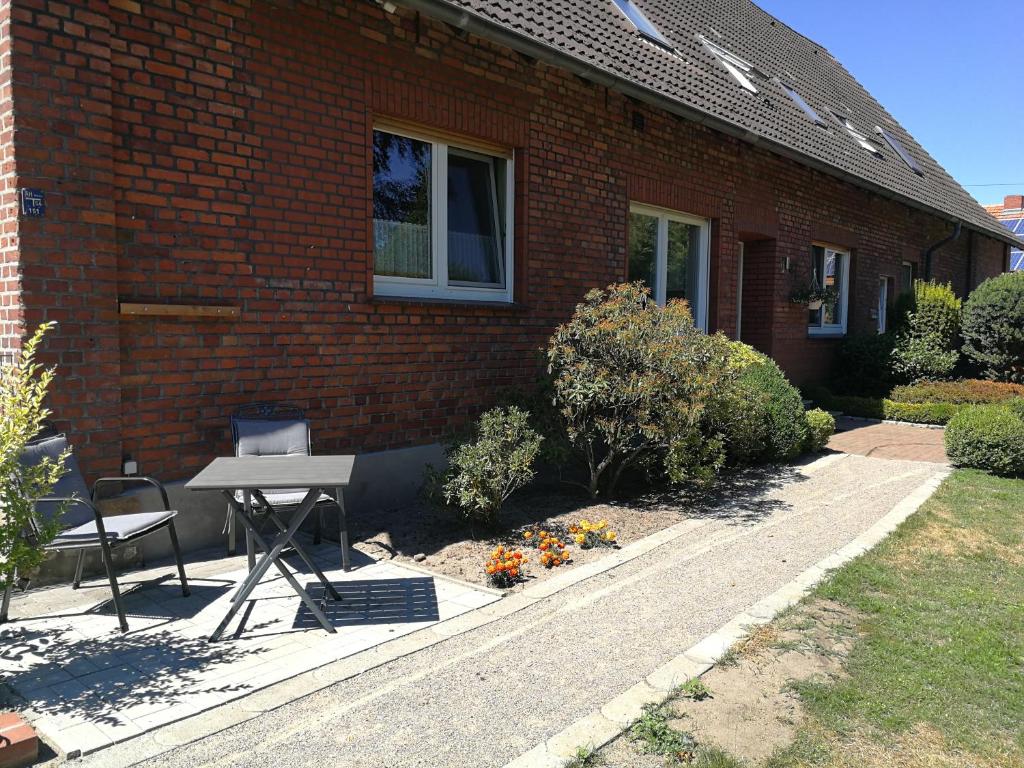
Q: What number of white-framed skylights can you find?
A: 5